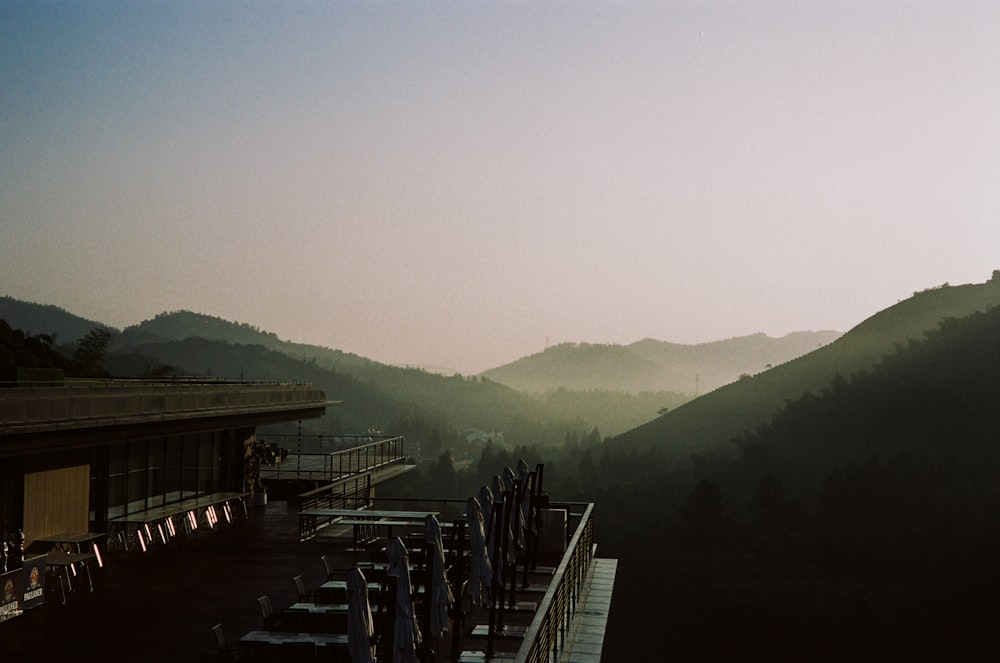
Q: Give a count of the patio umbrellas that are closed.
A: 8